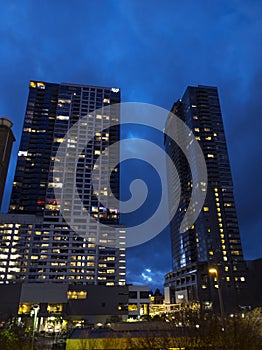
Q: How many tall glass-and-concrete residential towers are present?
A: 2